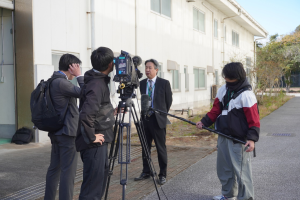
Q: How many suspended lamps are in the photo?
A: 0